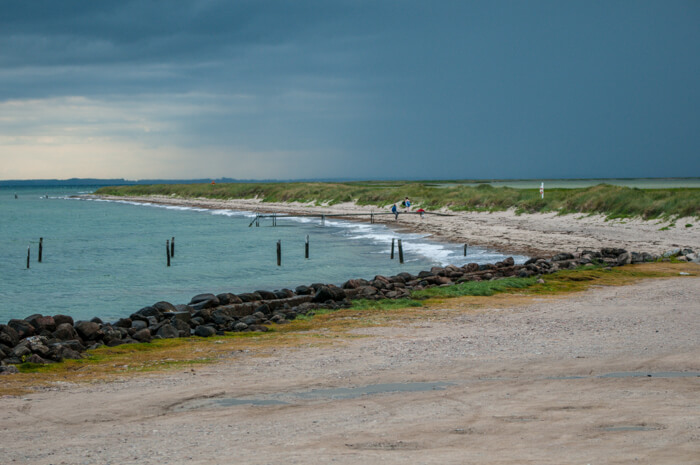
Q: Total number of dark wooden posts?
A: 9